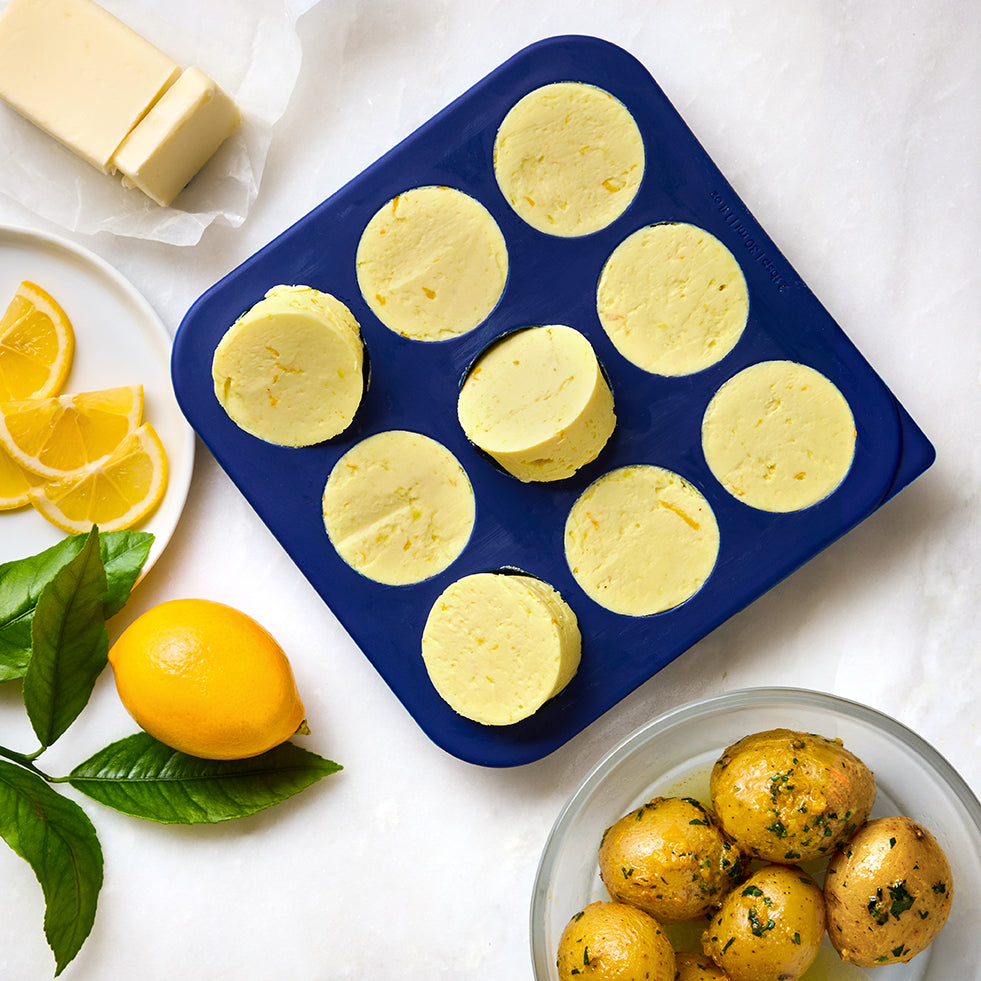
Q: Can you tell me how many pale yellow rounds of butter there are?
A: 9